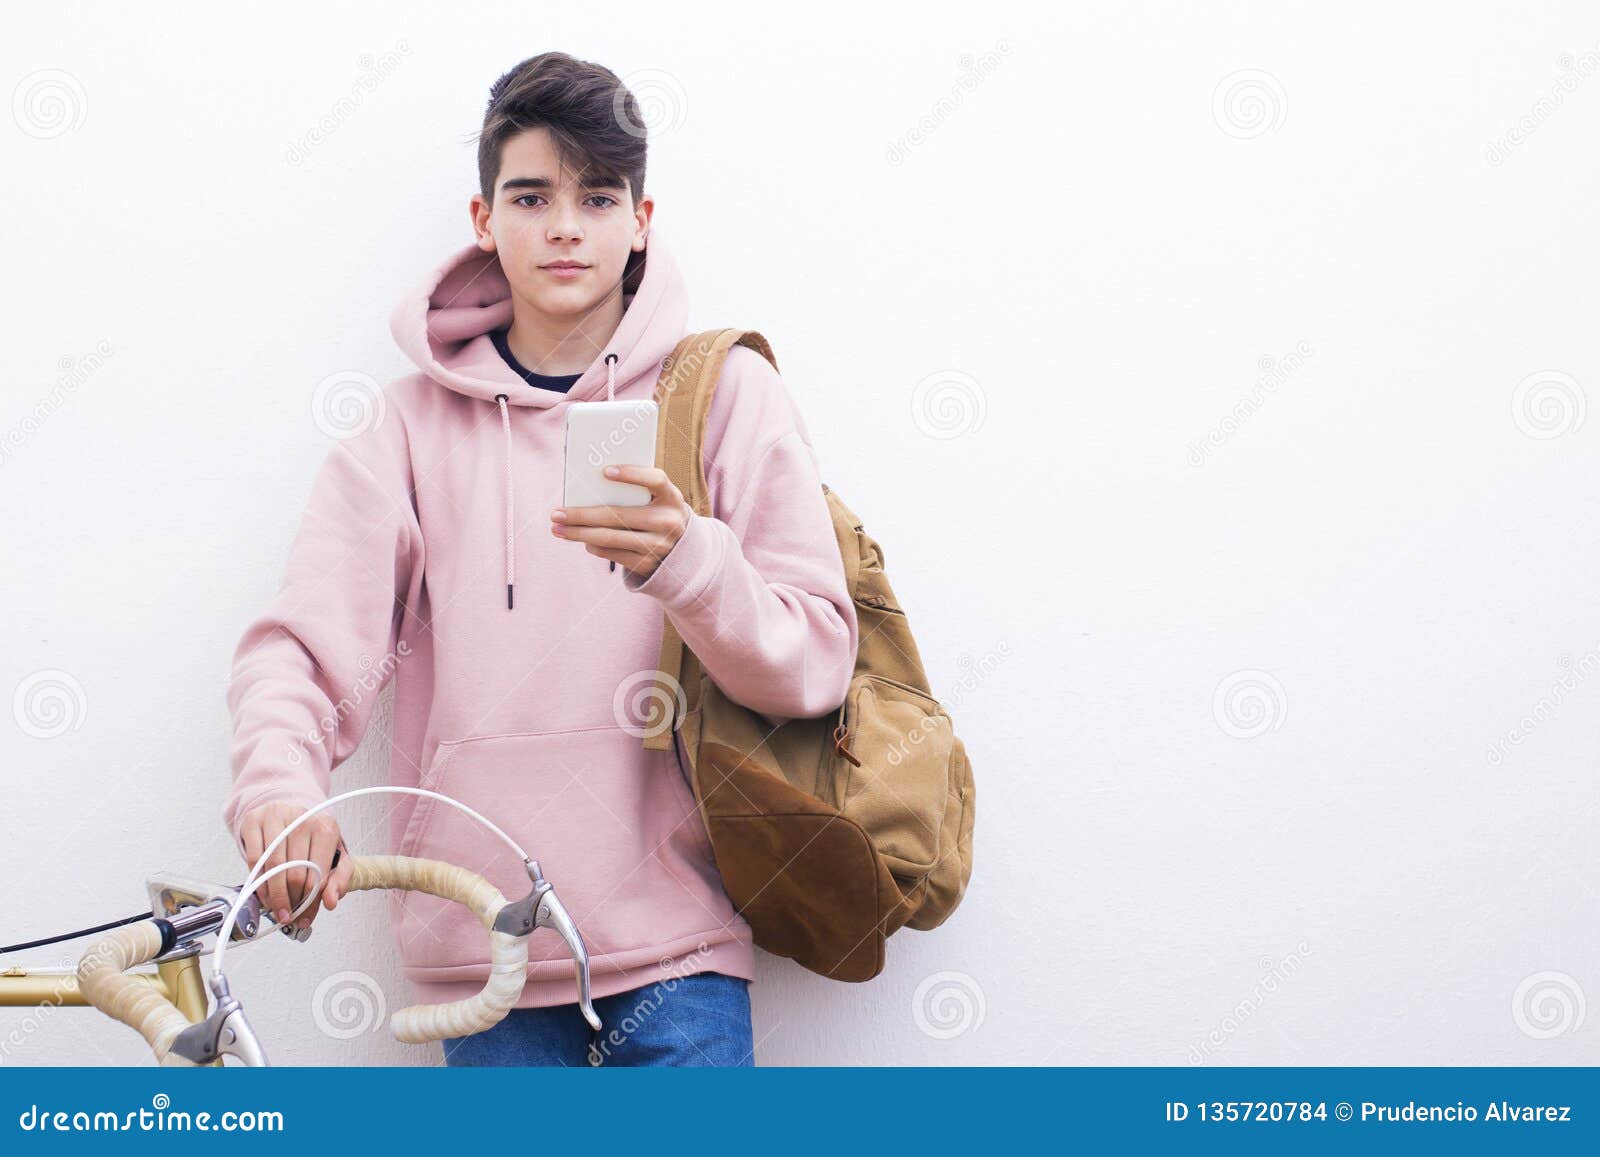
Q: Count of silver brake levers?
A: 2